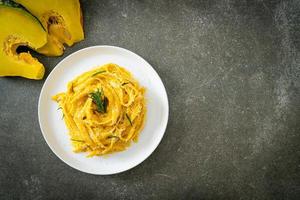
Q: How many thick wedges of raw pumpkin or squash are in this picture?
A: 2